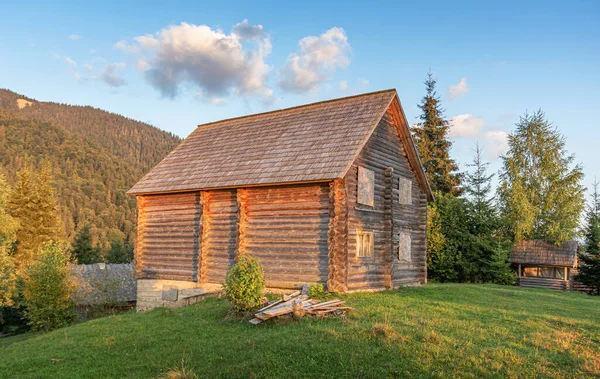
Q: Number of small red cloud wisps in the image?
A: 0